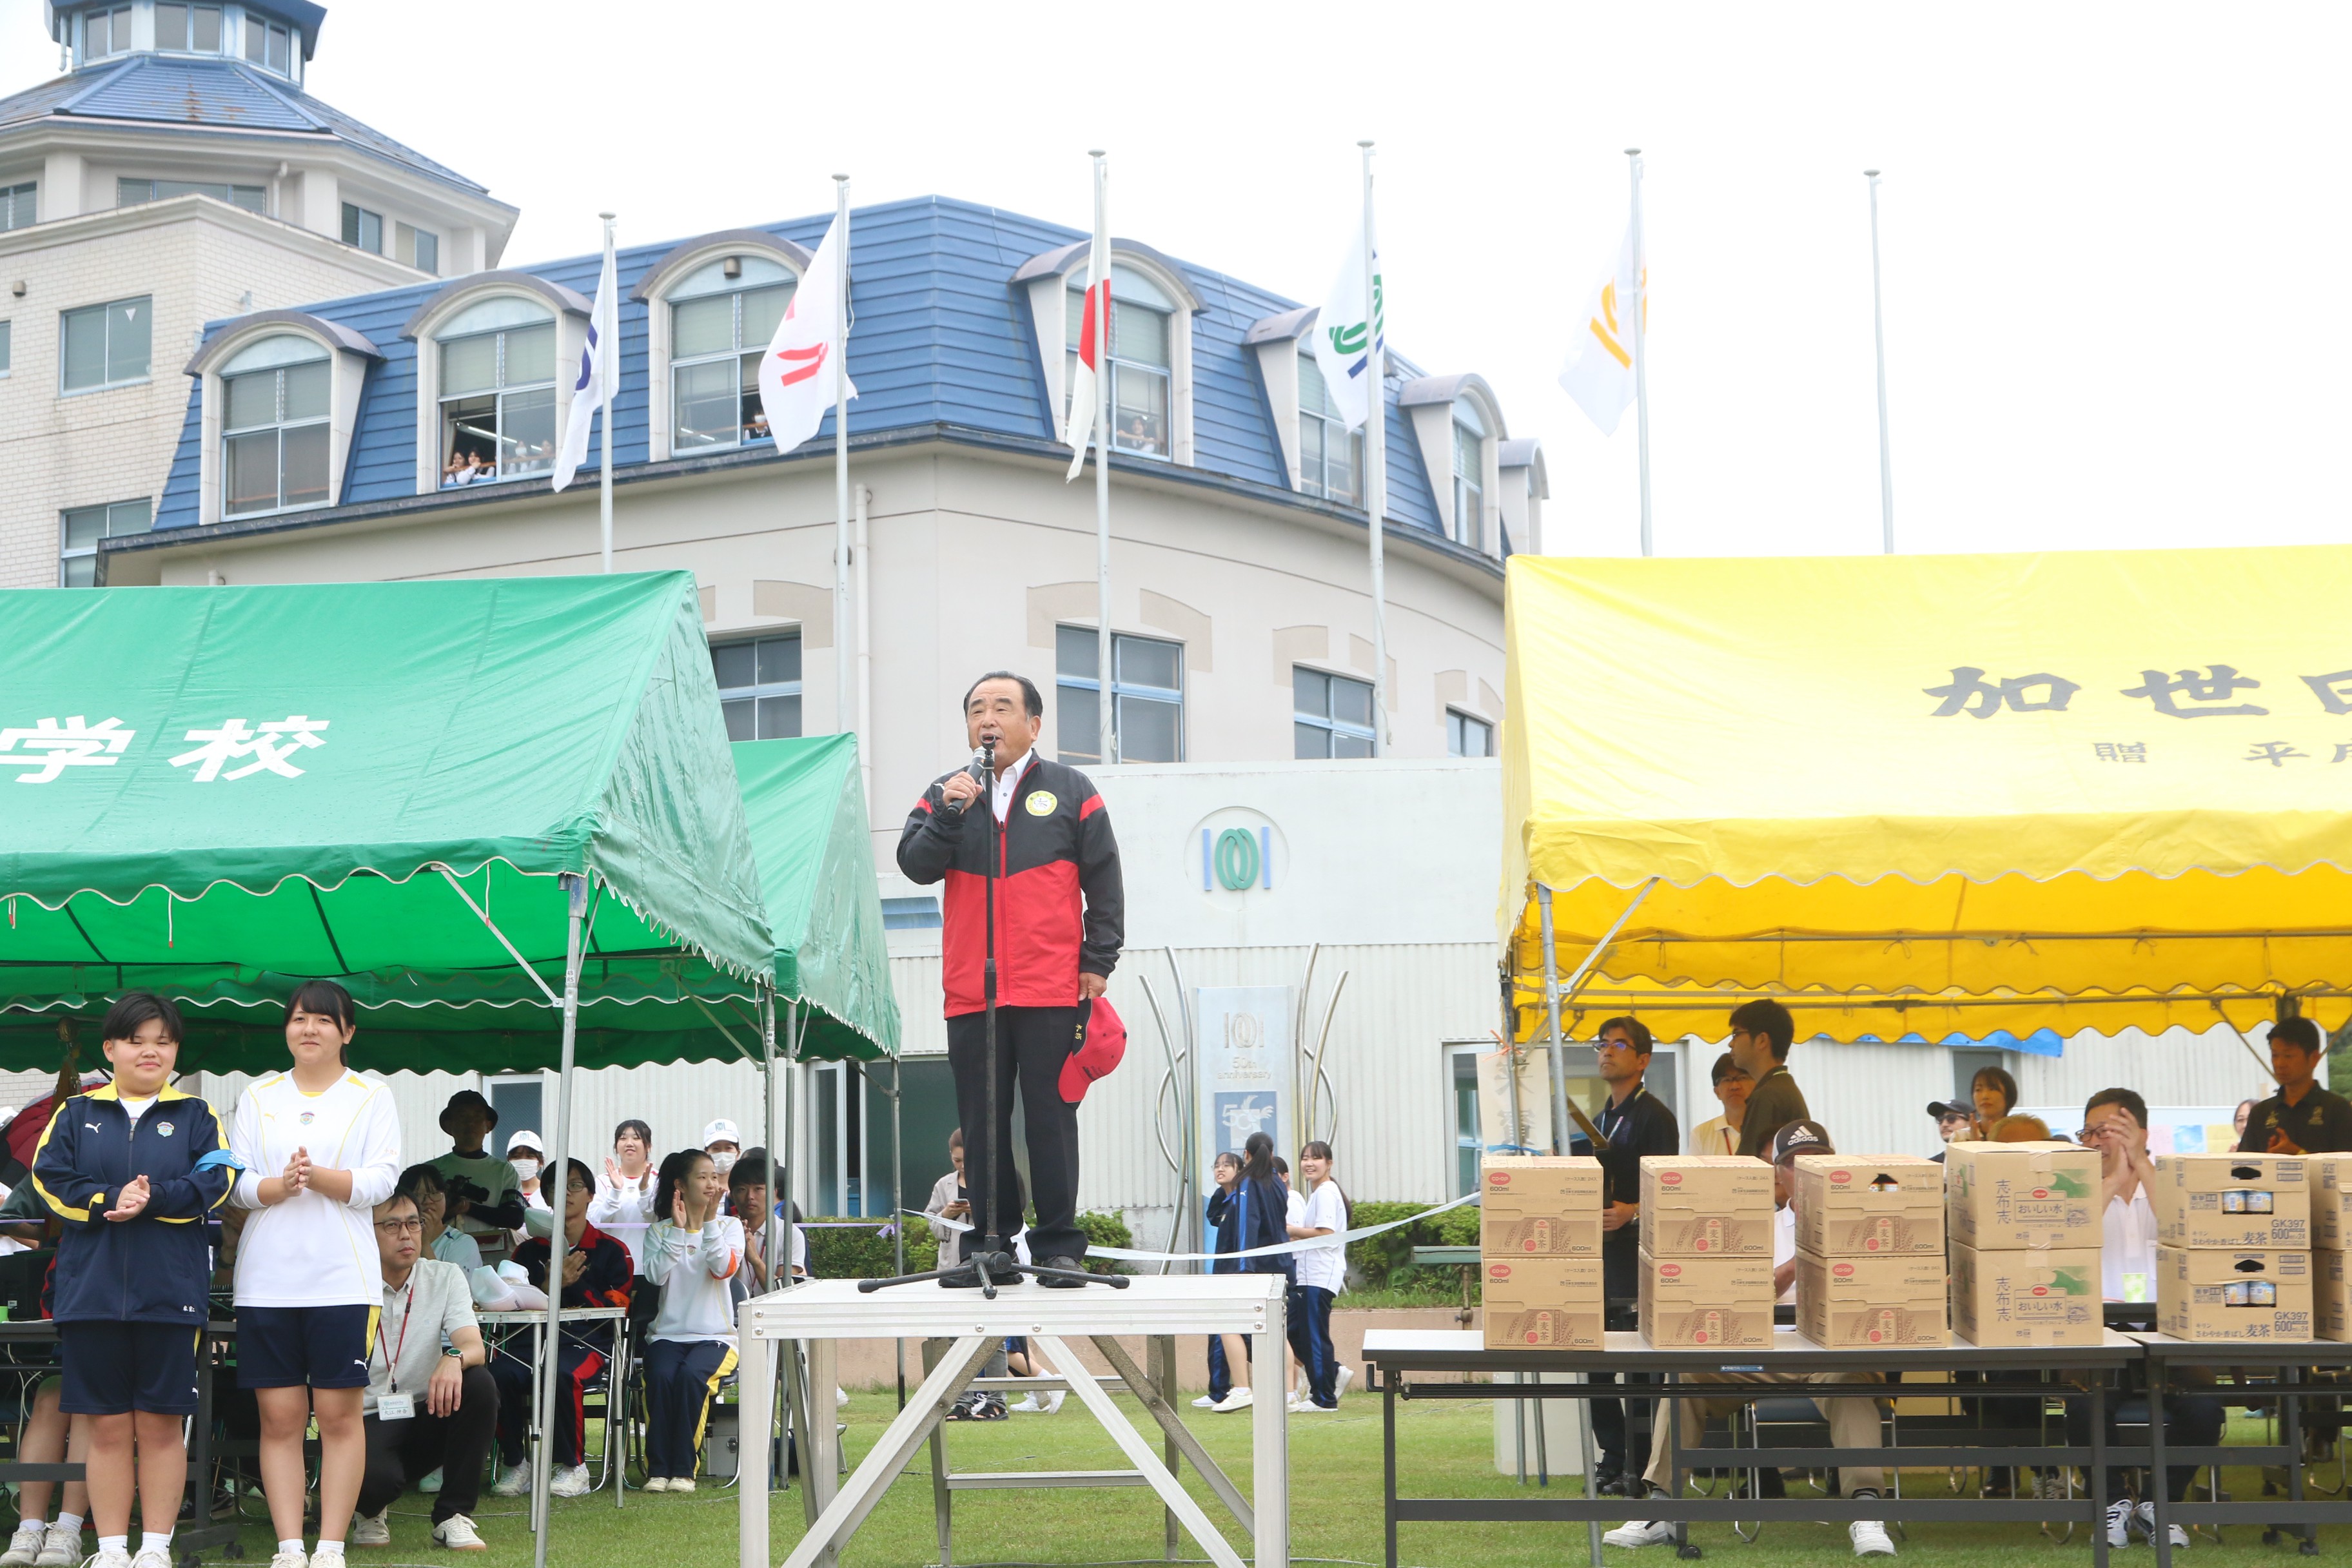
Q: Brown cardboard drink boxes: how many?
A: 12